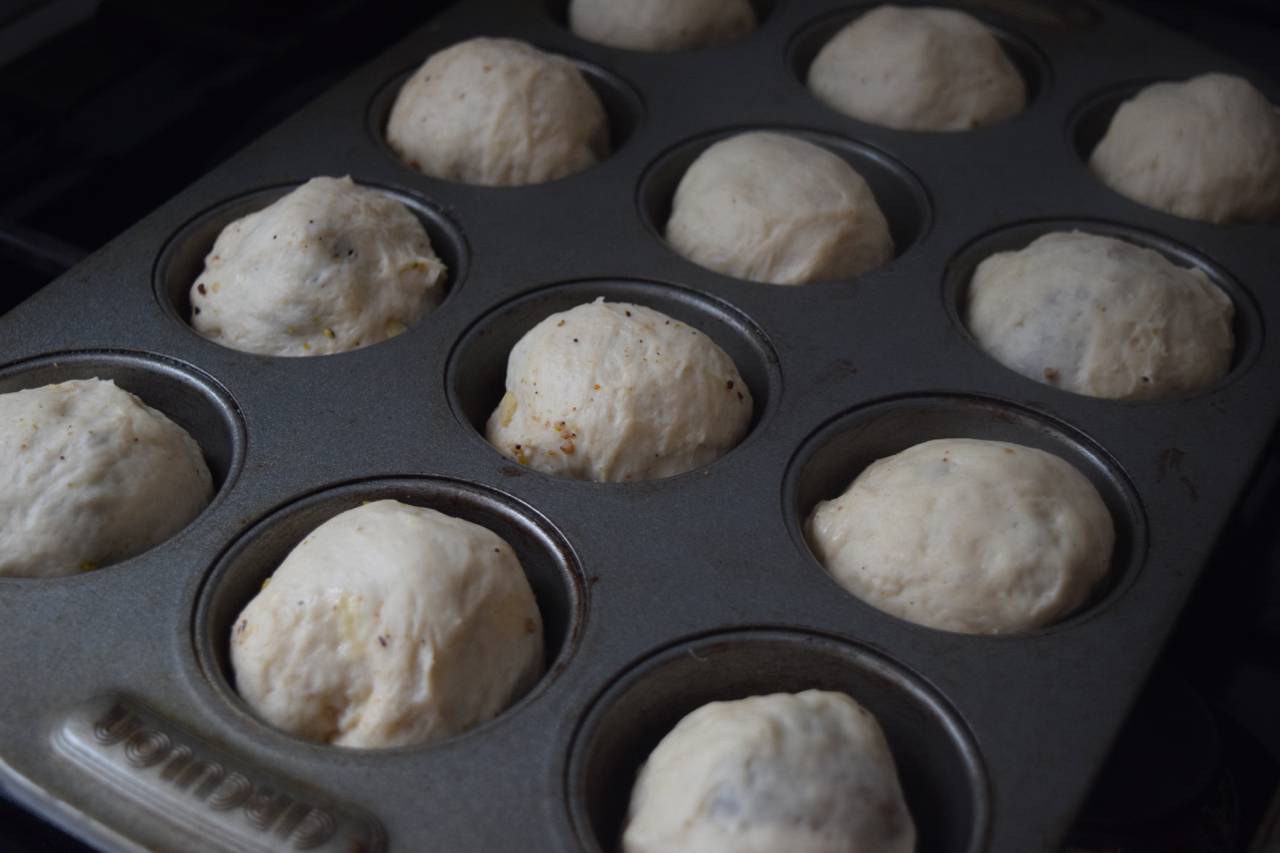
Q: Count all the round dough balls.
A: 12